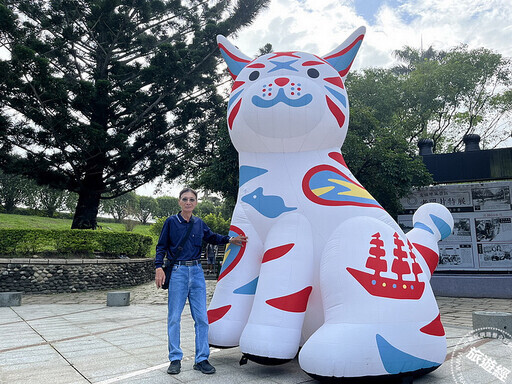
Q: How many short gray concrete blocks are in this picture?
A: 3